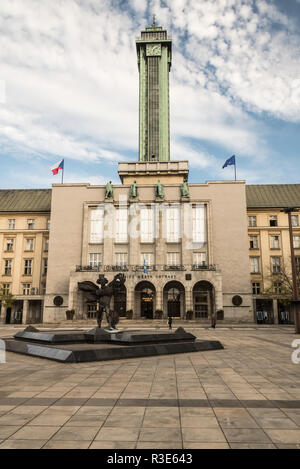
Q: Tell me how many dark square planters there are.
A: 5